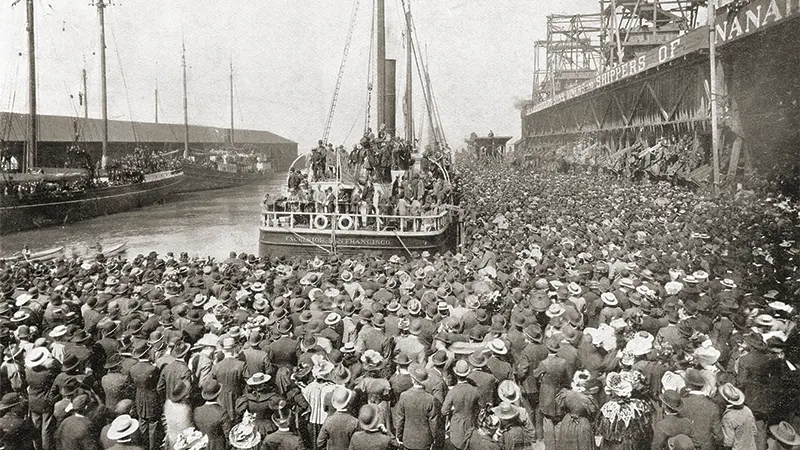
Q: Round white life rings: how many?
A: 2